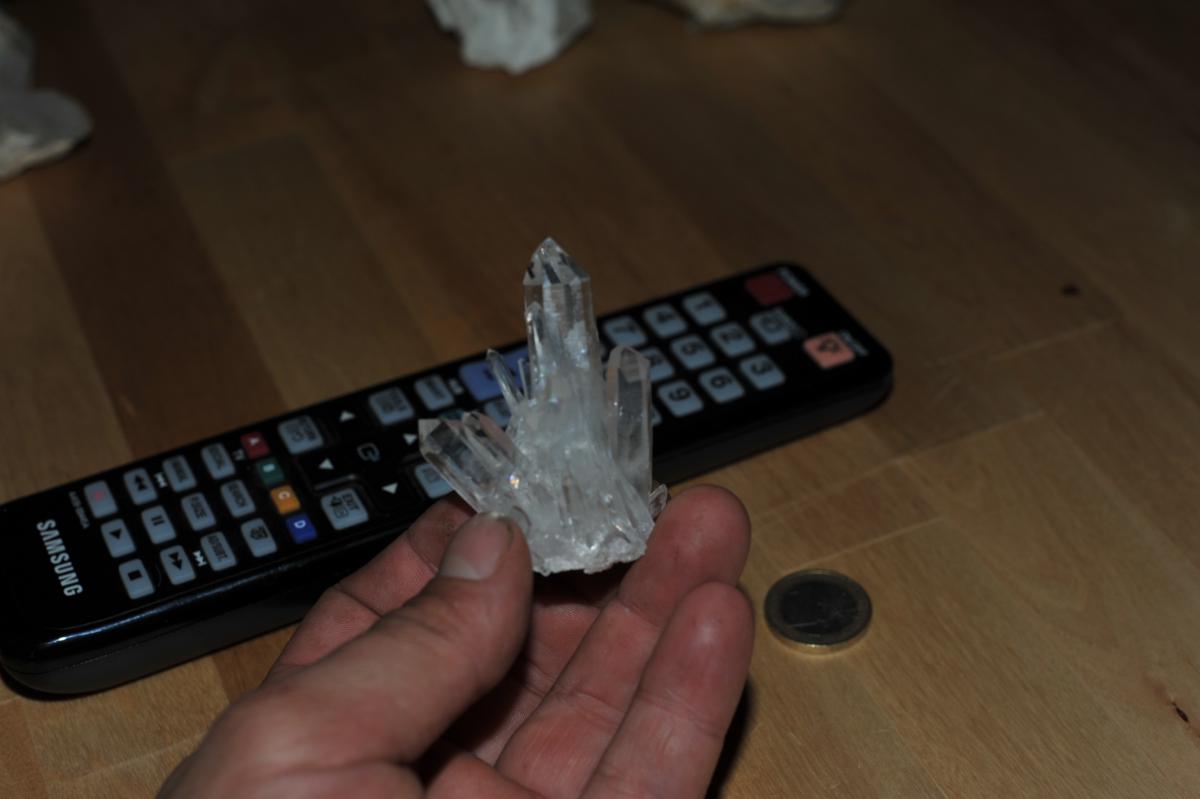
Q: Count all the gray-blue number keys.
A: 9